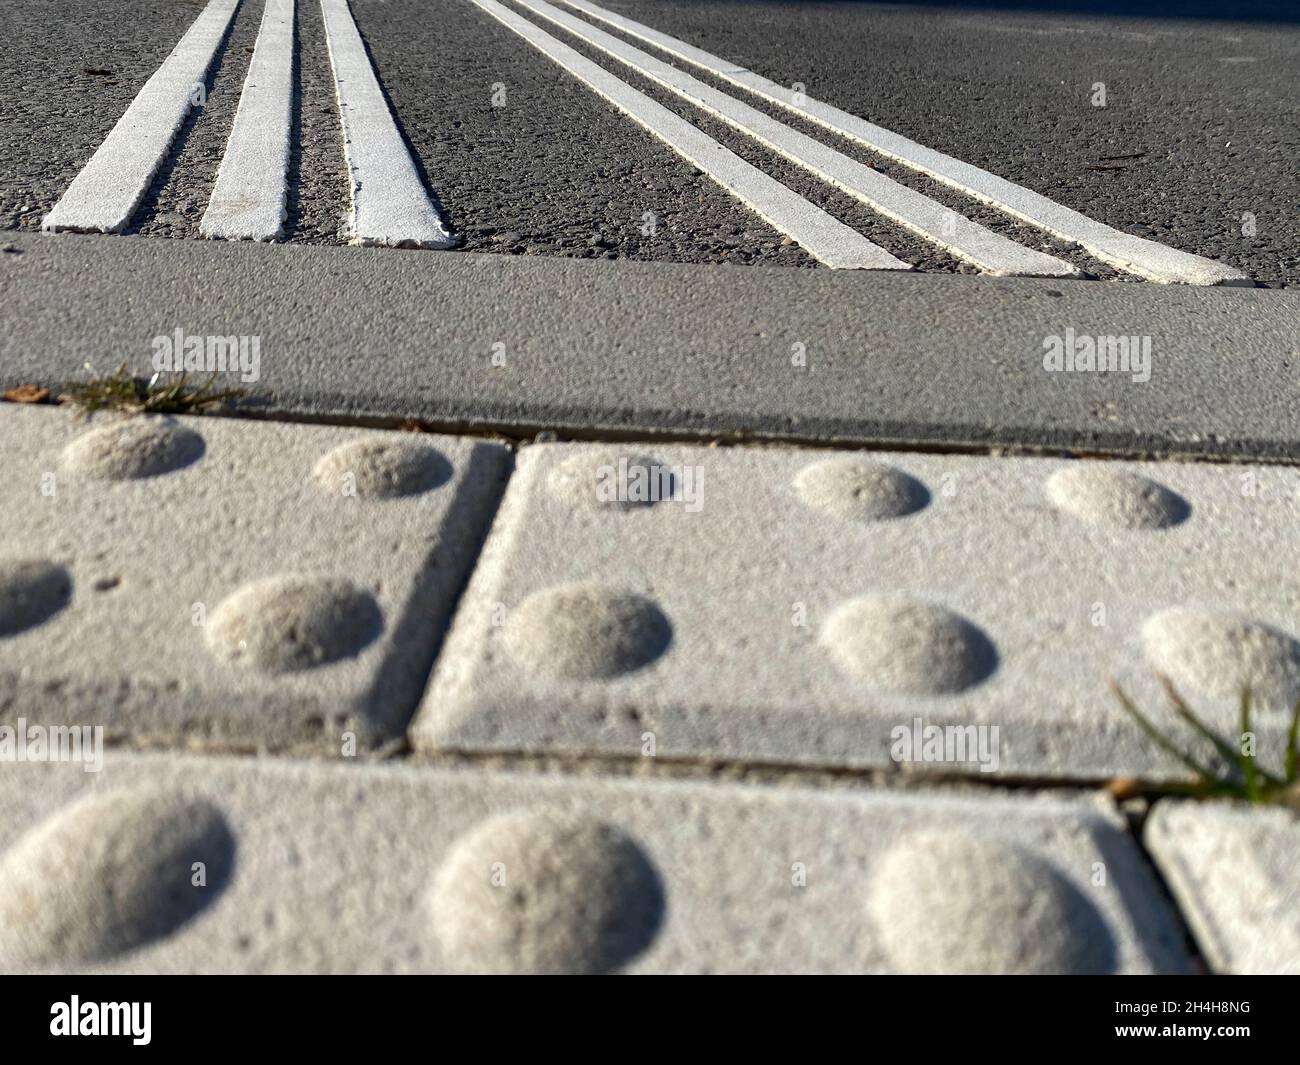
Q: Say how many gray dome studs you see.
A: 13